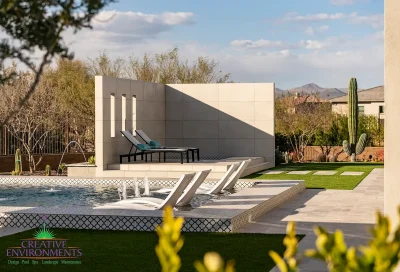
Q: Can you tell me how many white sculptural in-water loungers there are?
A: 4